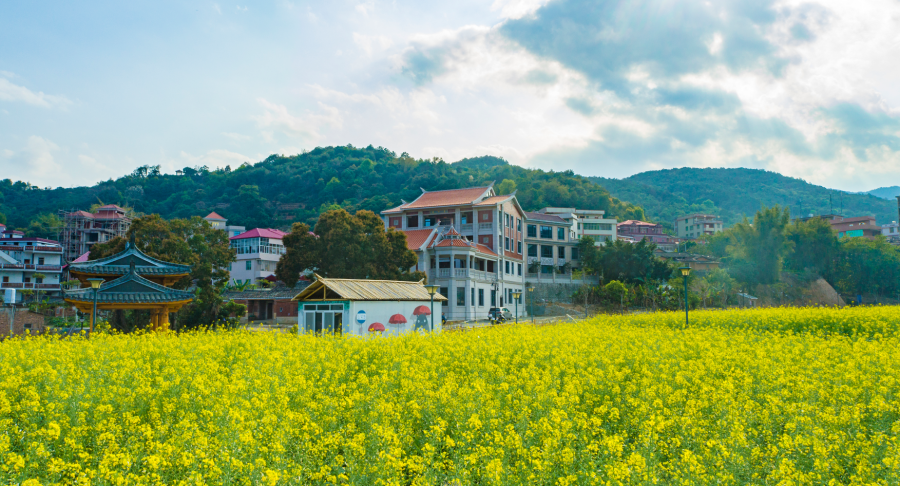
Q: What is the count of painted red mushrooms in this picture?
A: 3